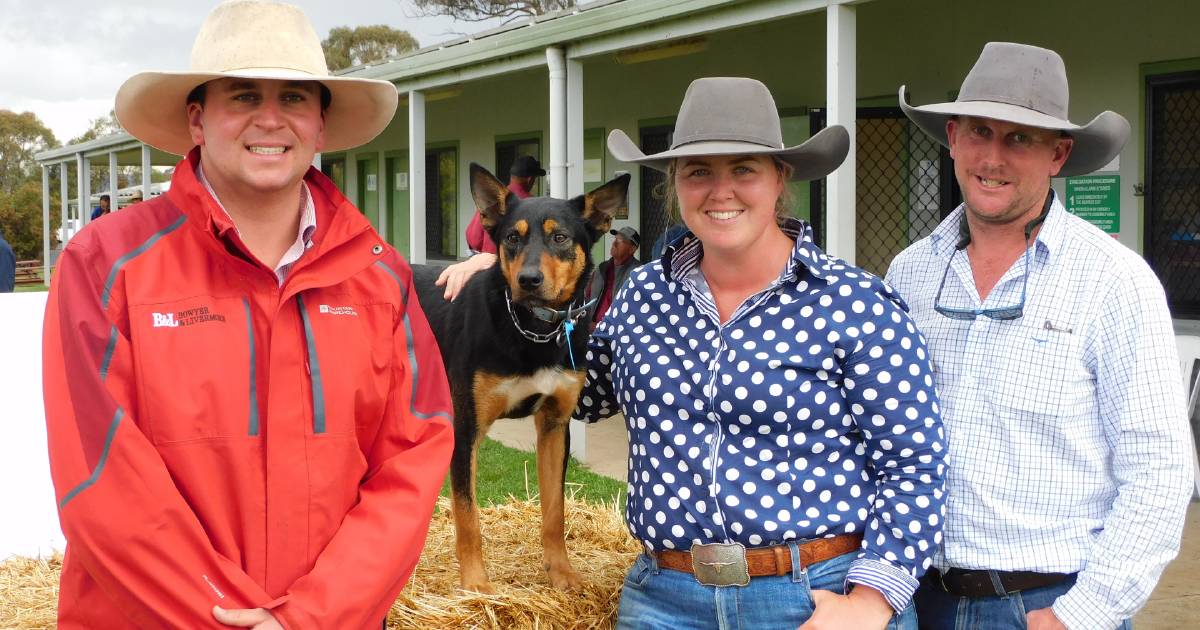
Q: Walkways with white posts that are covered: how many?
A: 1